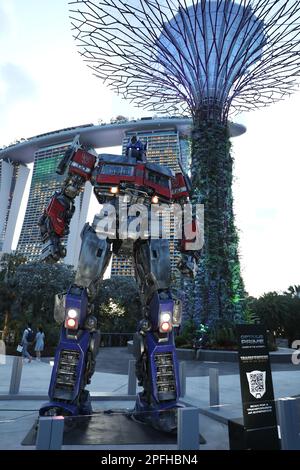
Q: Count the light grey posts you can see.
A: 7